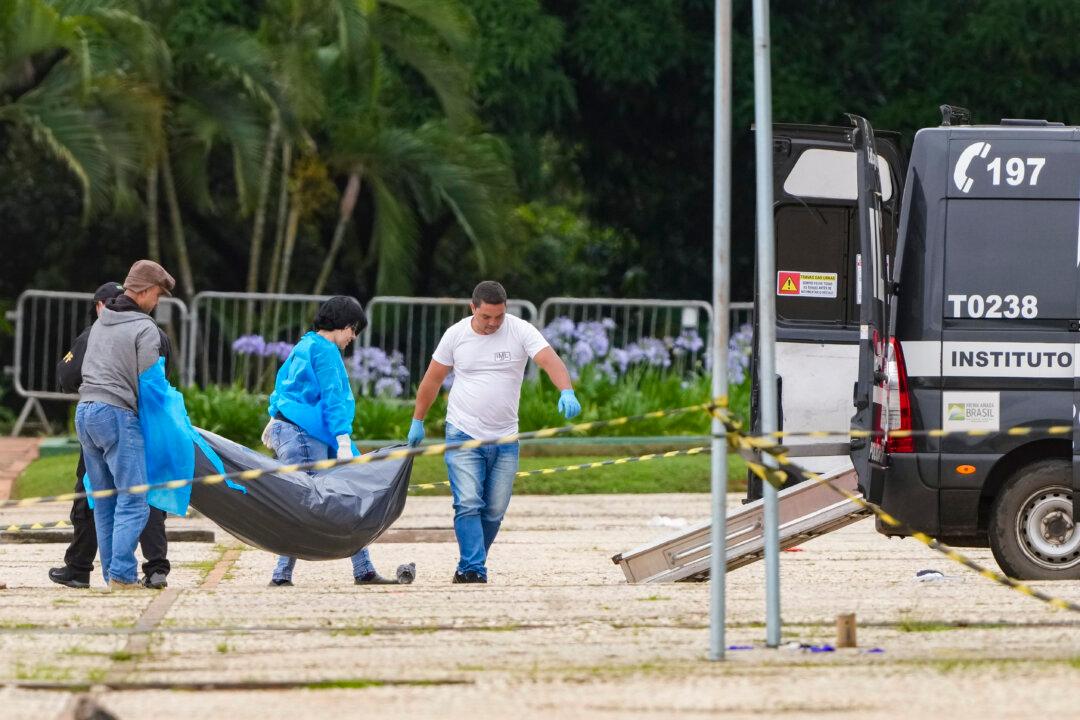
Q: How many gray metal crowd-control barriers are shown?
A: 5